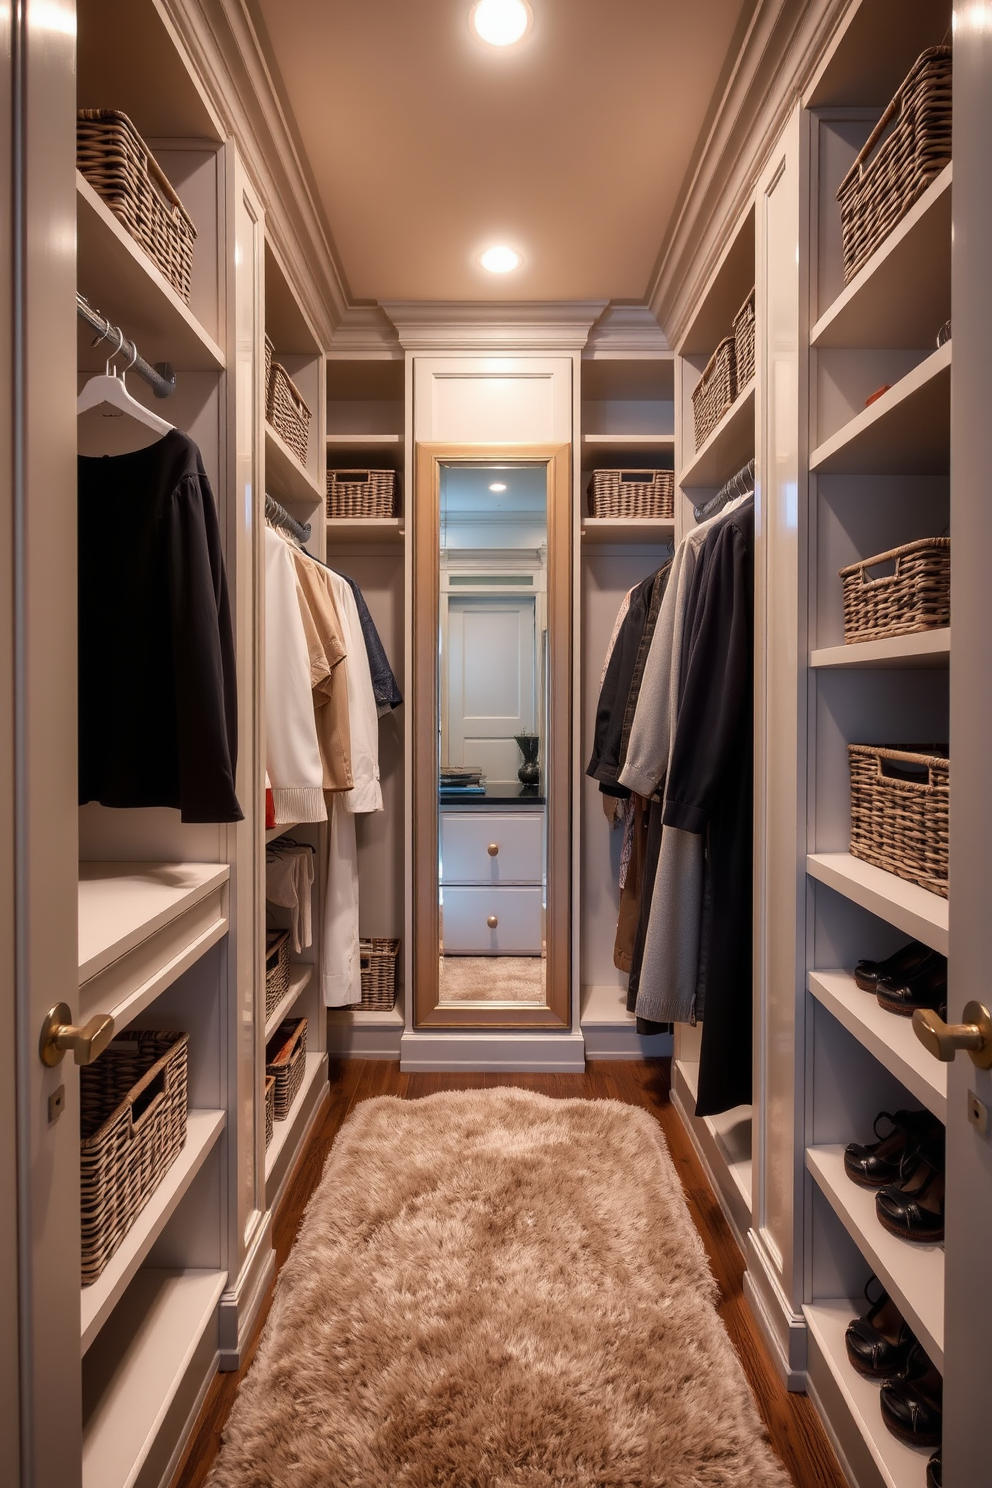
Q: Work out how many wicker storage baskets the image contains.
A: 15